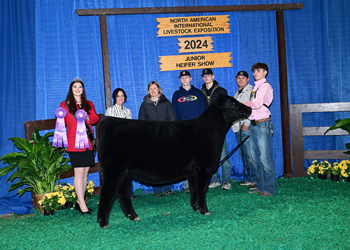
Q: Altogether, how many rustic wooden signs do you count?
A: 3